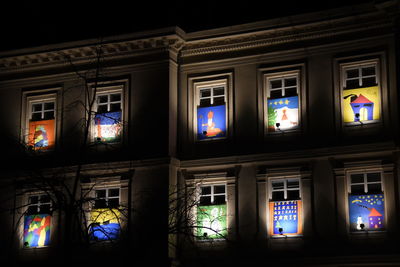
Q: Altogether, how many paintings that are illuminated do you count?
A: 10